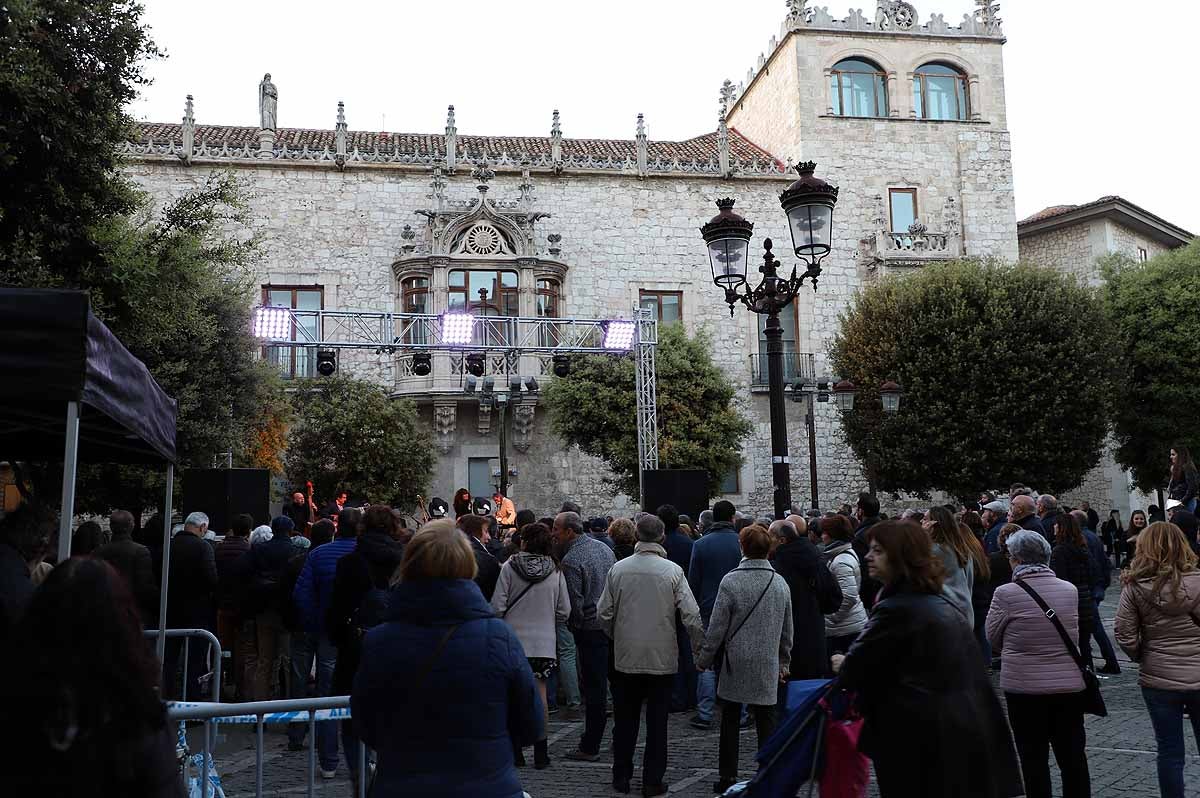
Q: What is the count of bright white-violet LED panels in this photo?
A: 3